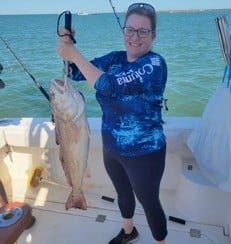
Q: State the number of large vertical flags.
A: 0